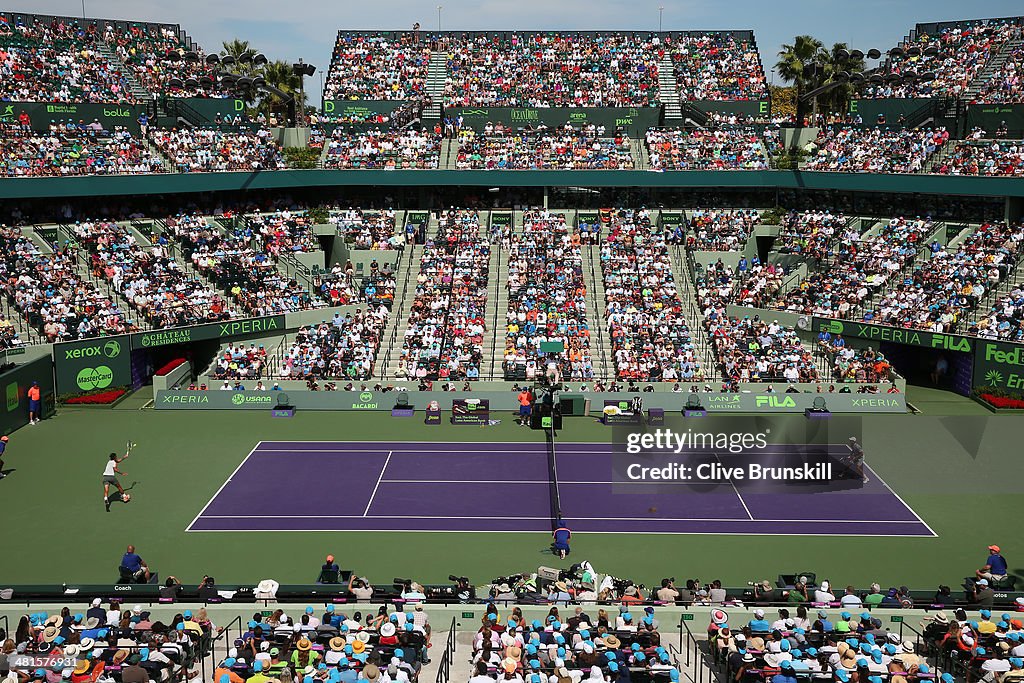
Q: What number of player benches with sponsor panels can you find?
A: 2